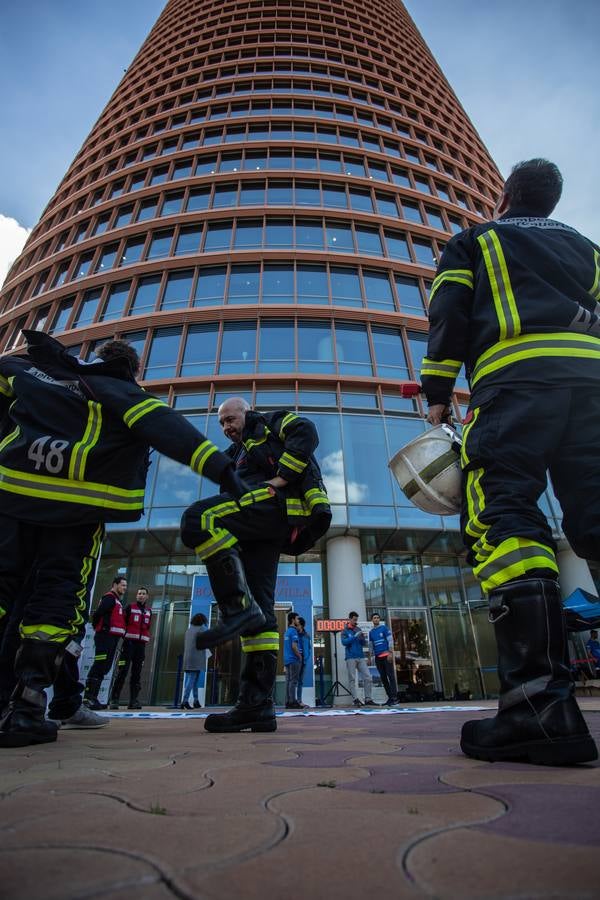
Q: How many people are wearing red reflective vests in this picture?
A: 2